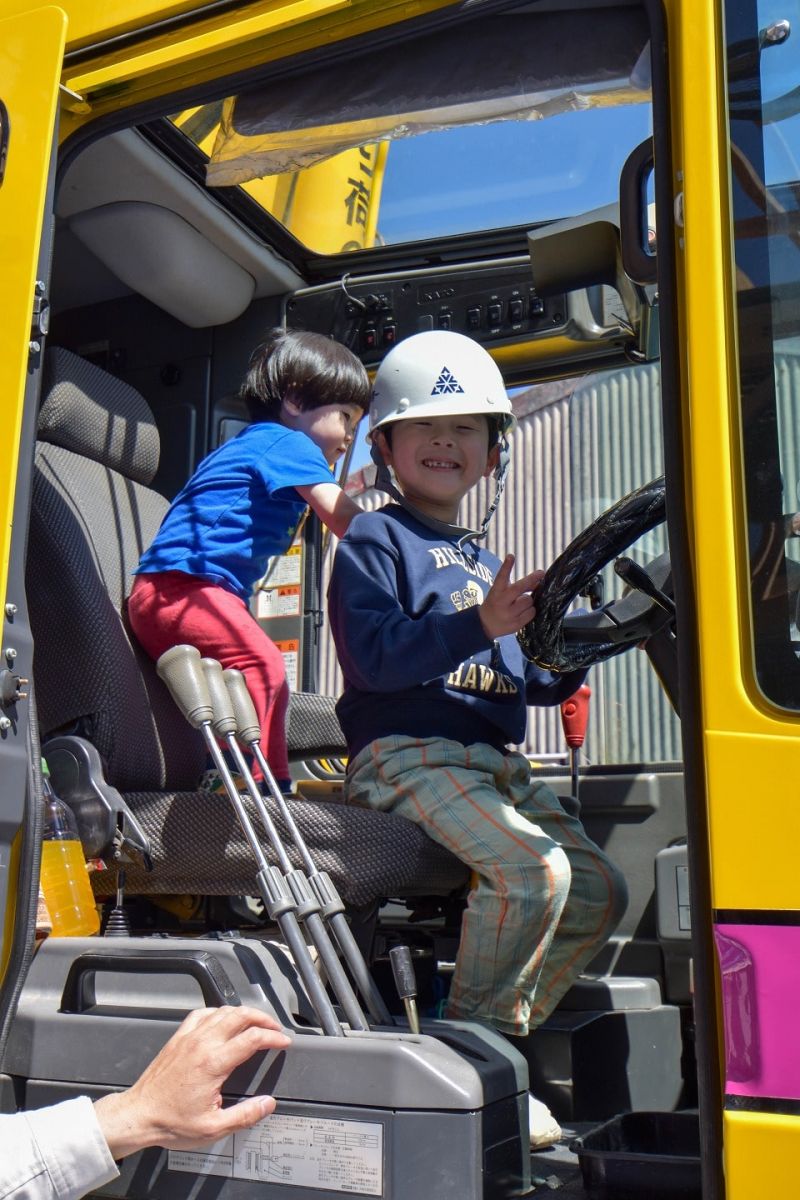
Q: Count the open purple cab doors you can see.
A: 0